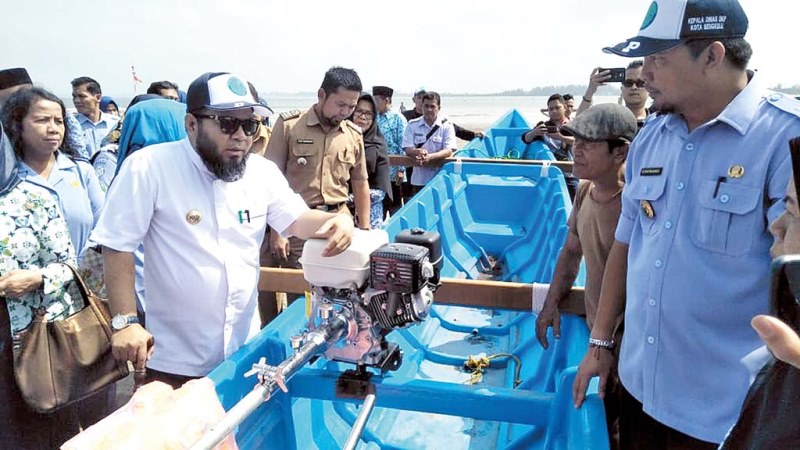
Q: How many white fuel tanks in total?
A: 1